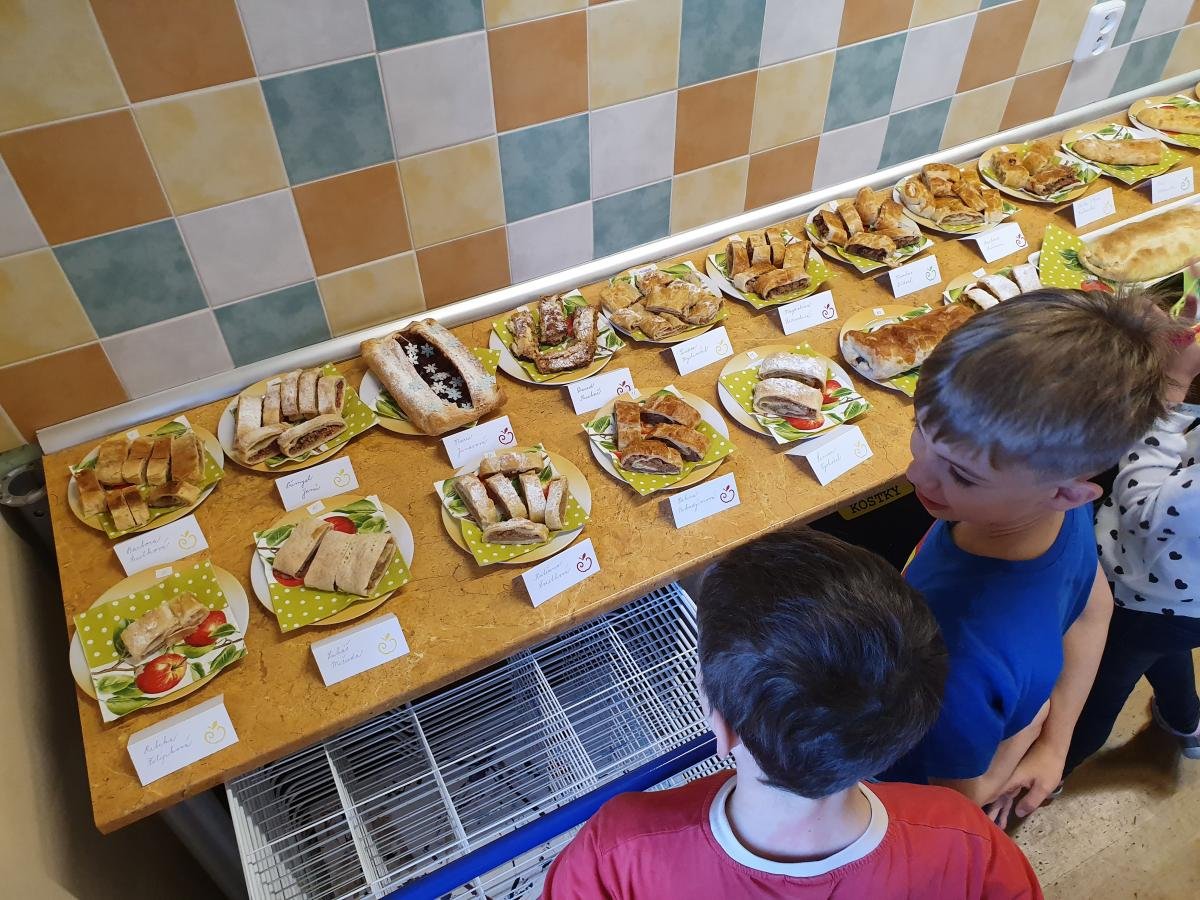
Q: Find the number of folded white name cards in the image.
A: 15